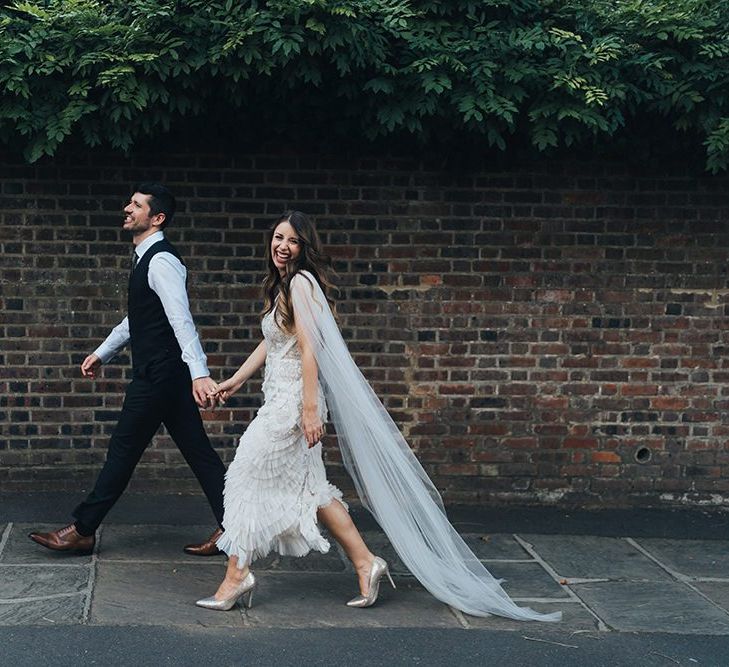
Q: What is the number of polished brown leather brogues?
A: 2